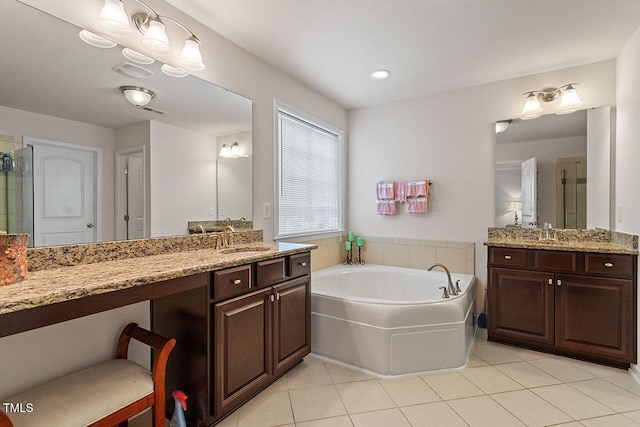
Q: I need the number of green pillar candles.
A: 3